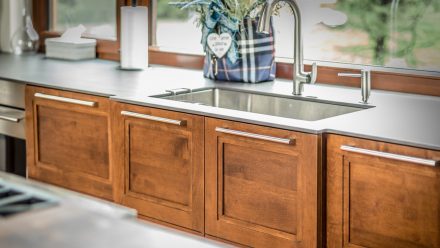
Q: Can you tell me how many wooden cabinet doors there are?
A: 4